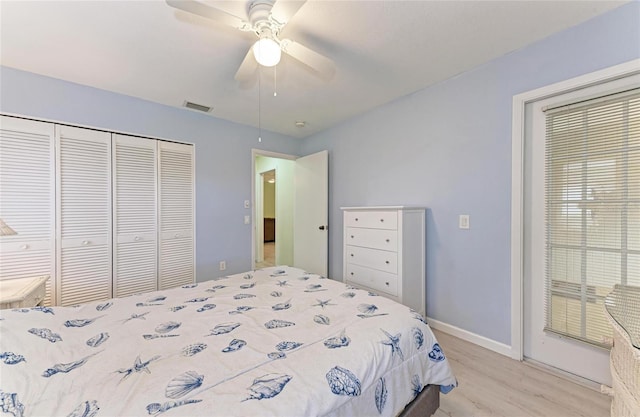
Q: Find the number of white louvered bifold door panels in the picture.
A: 4